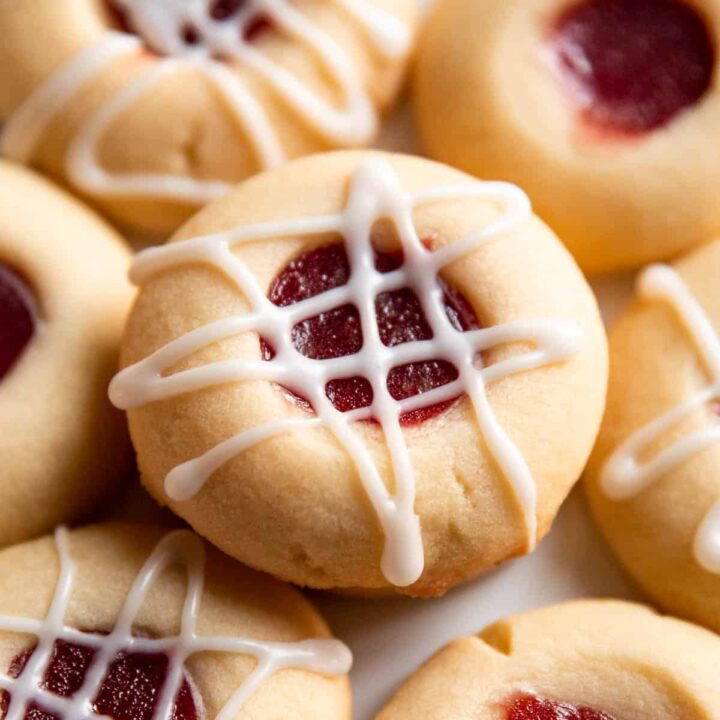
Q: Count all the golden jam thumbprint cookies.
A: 7